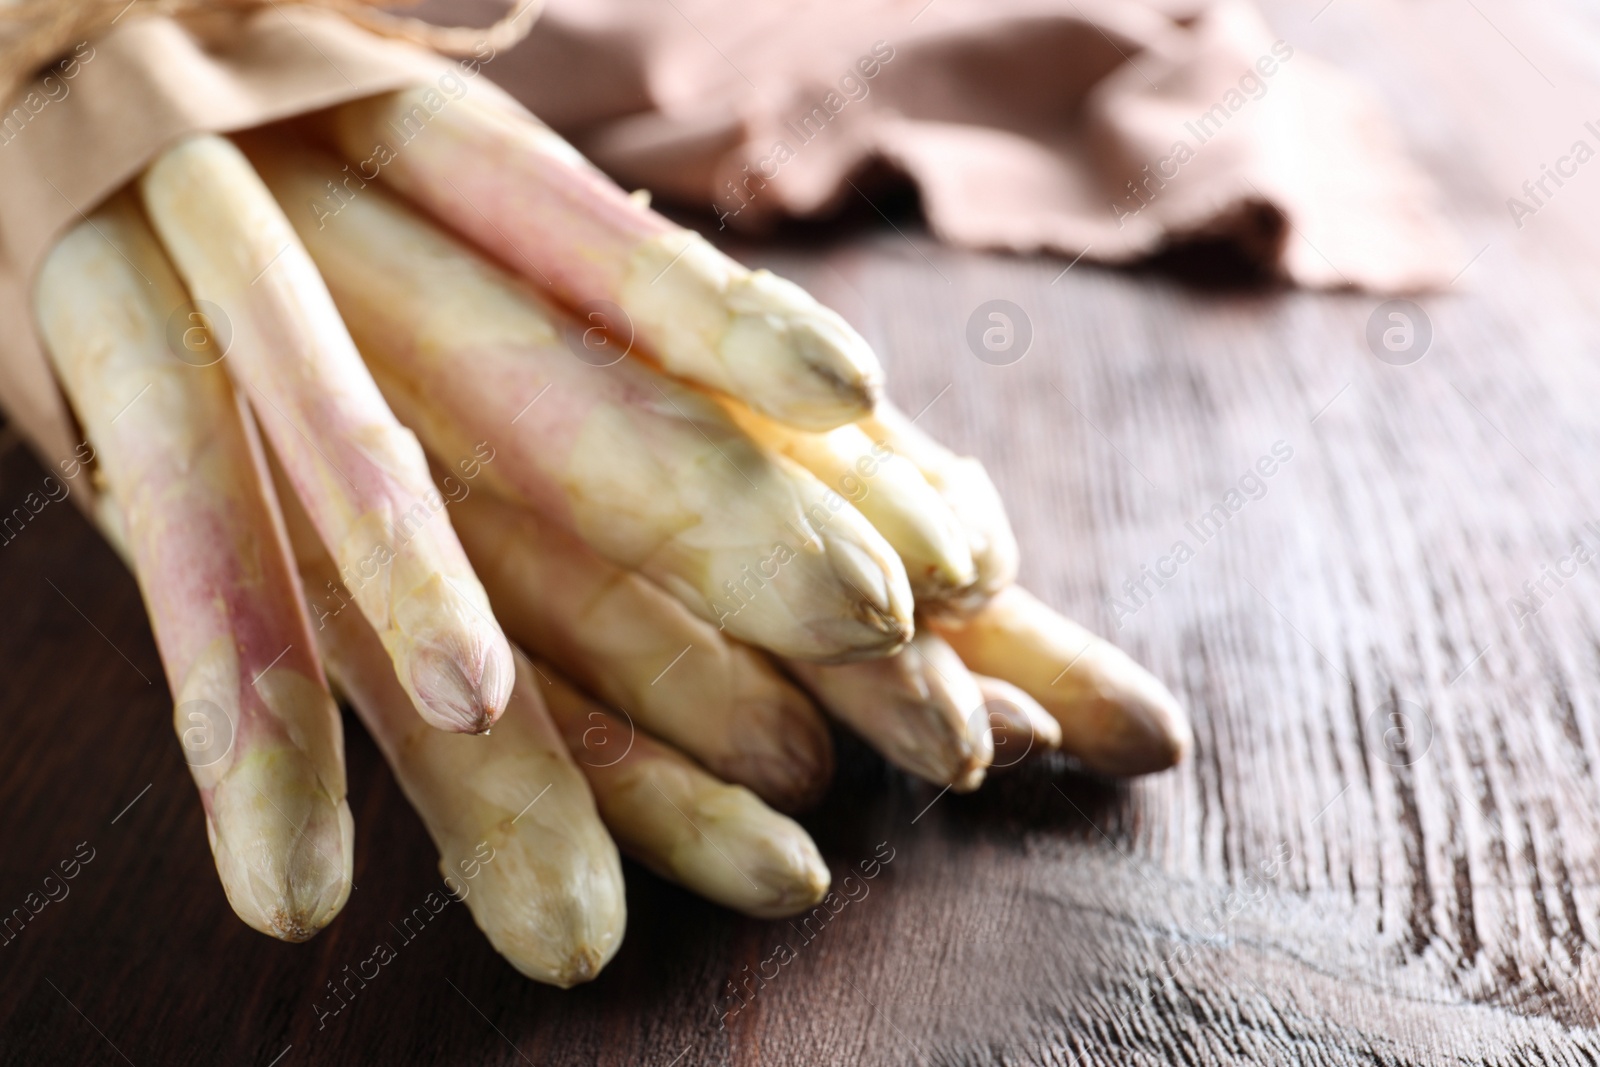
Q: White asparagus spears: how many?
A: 12